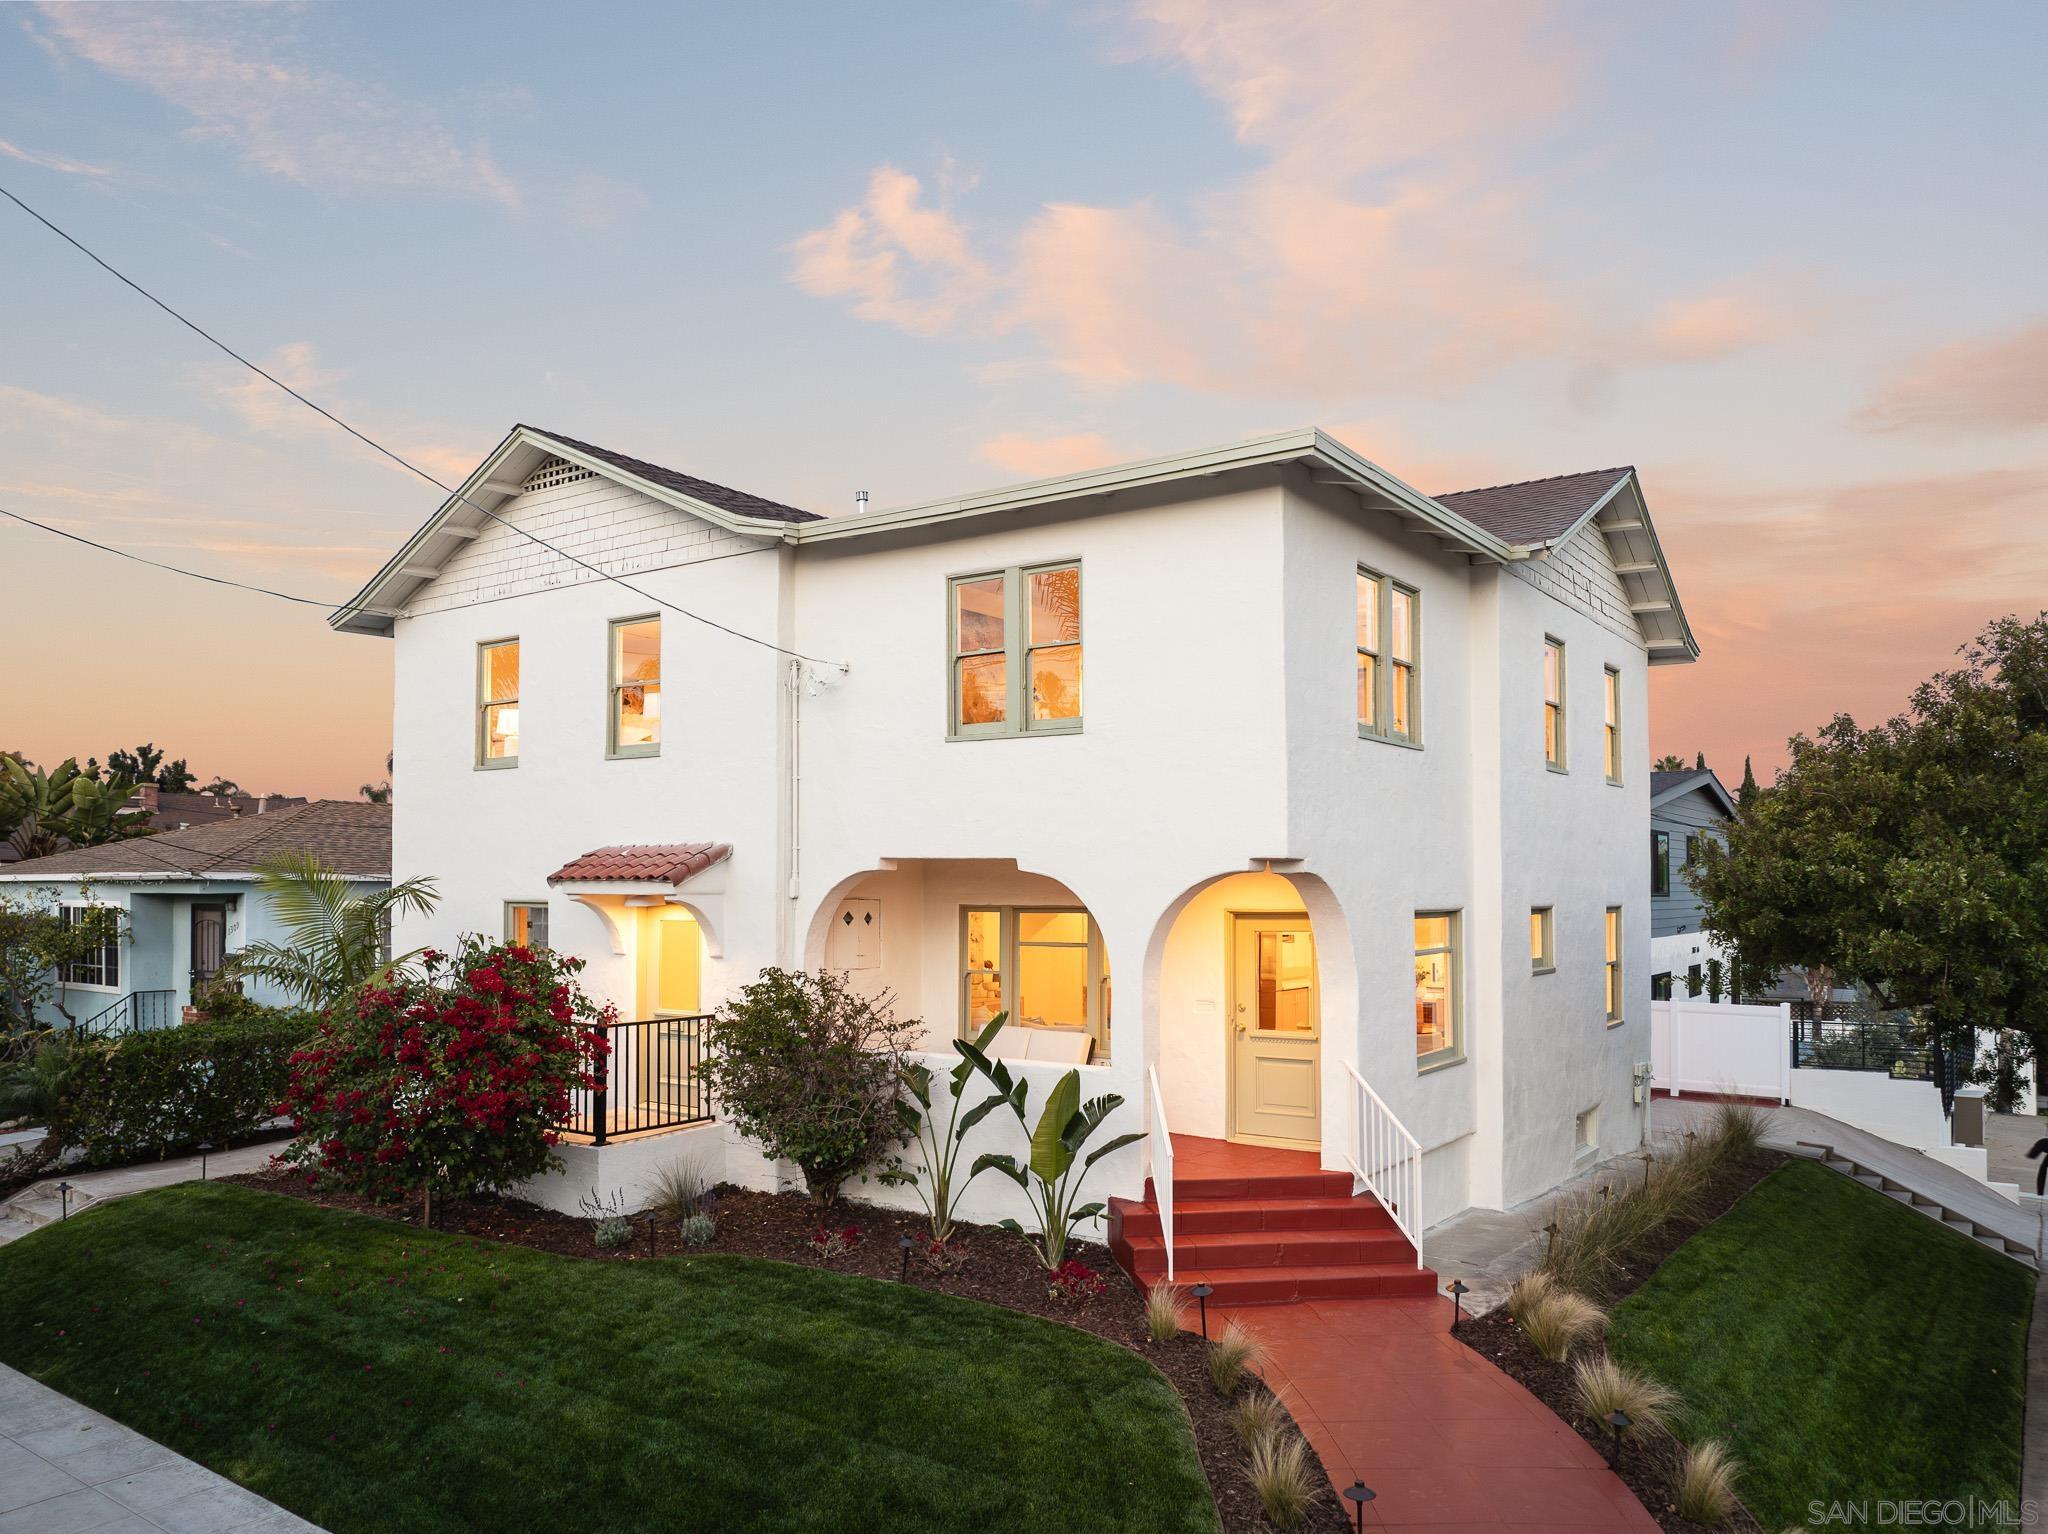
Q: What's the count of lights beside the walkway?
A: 4